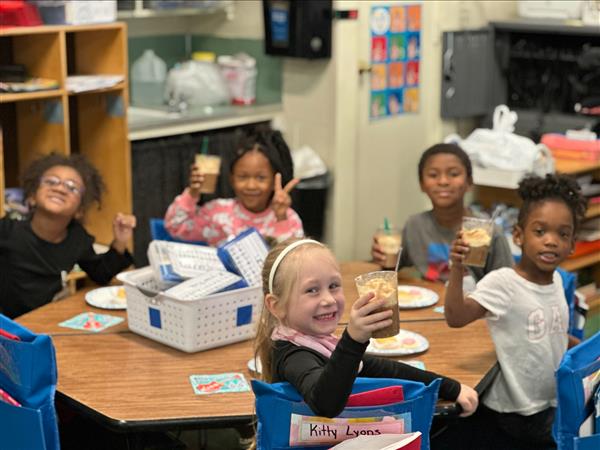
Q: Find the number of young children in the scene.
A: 5